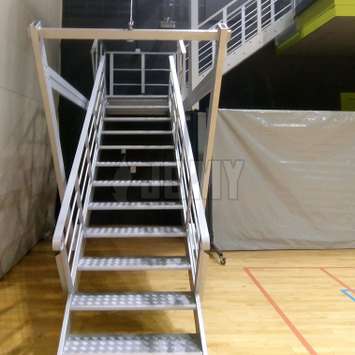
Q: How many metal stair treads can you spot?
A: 12